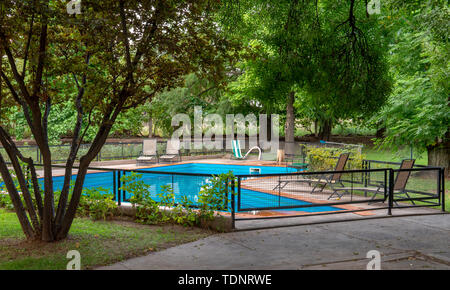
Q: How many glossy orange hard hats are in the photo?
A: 0